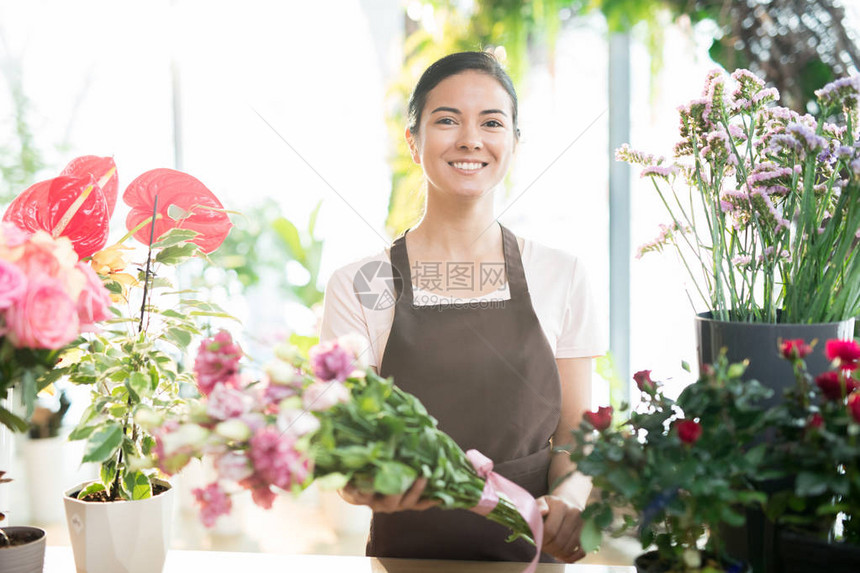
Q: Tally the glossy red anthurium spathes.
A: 3